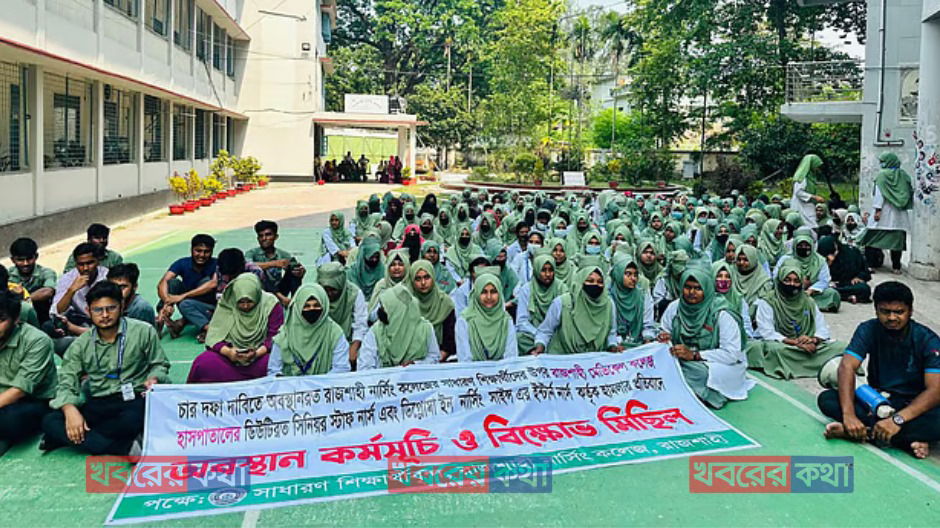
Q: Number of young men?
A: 11